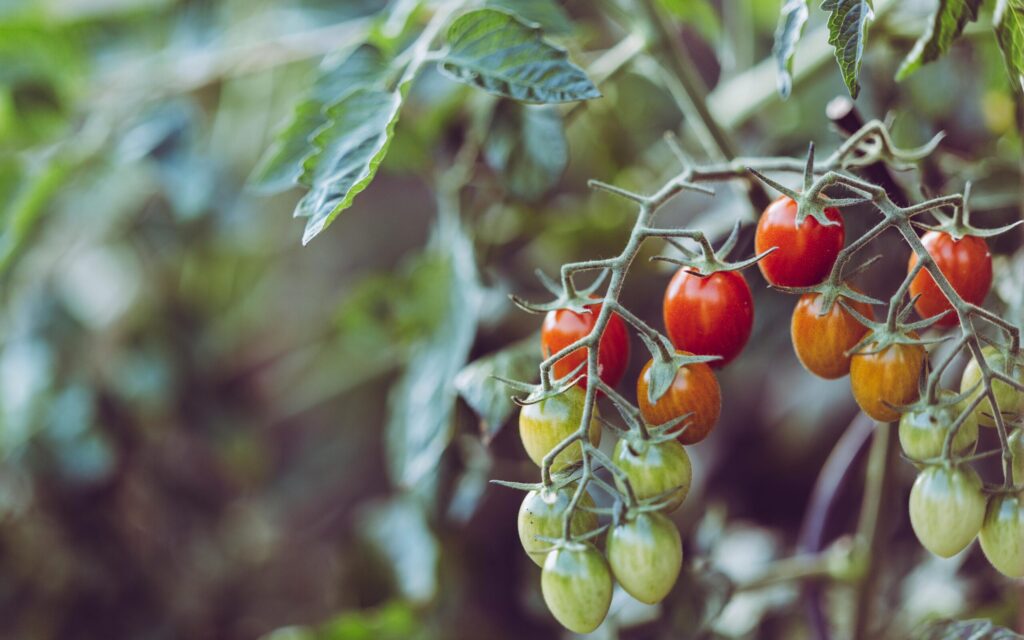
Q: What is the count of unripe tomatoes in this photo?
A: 10